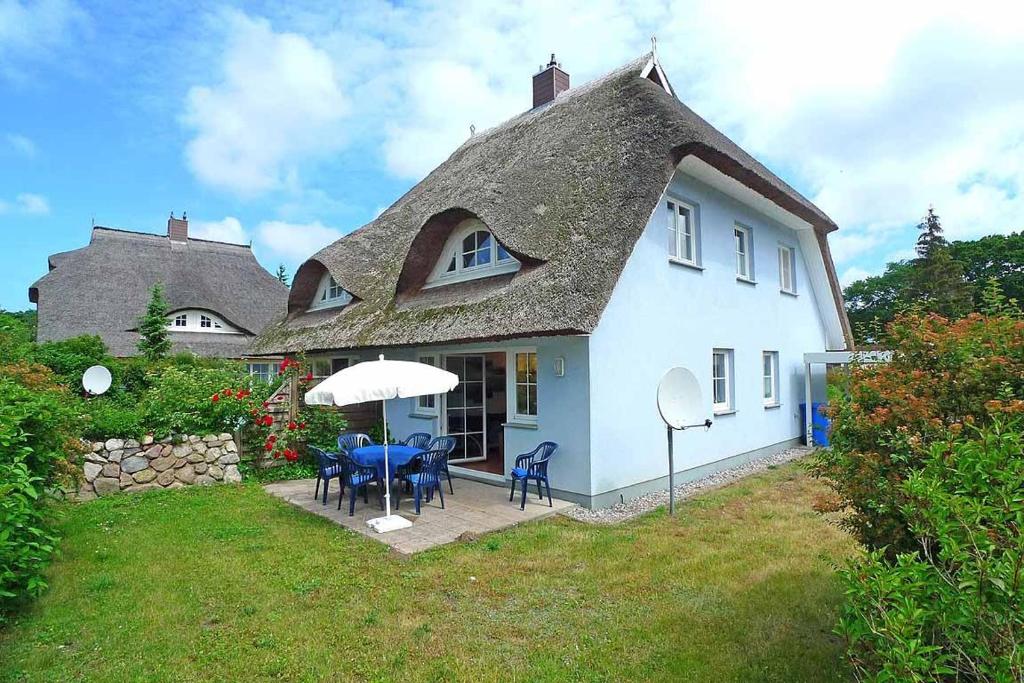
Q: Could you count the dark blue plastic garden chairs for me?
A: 7